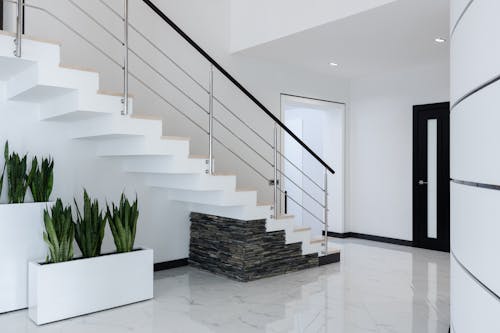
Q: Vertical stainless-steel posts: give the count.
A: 5